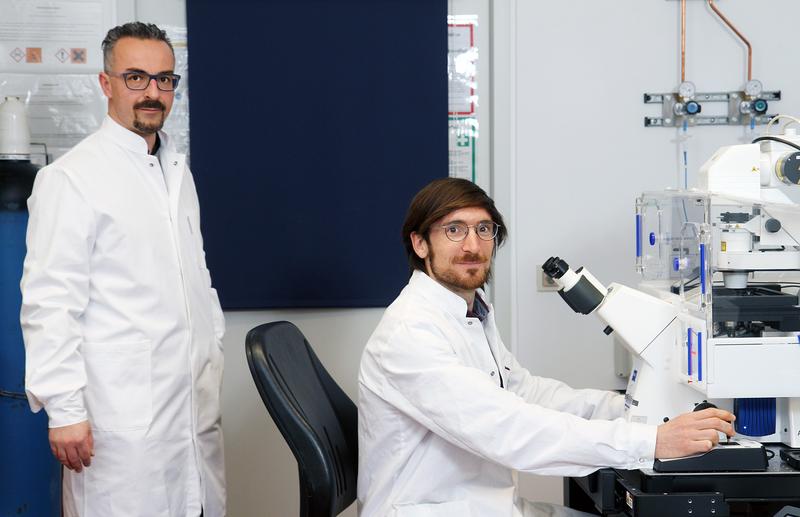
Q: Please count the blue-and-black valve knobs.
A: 2